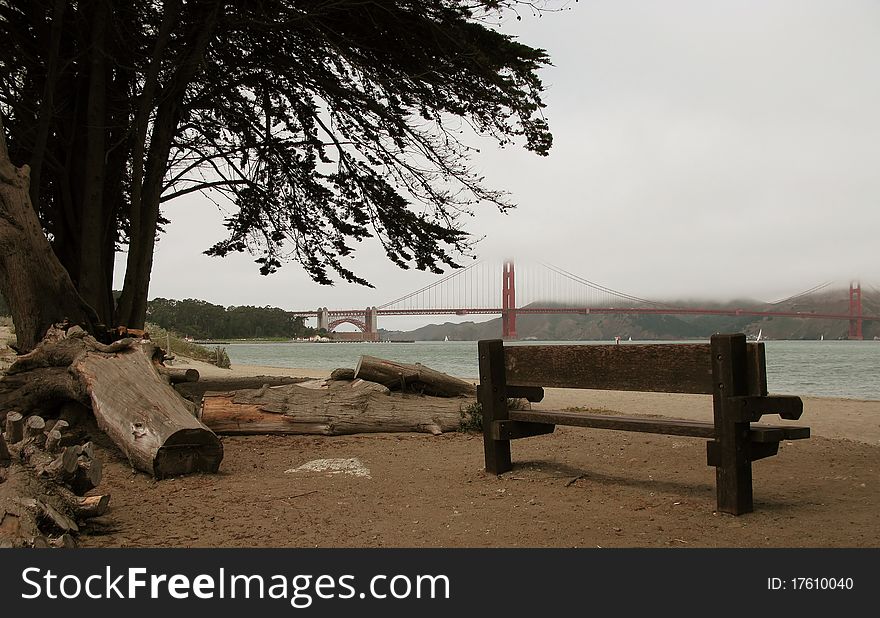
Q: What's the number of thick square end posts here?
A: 2